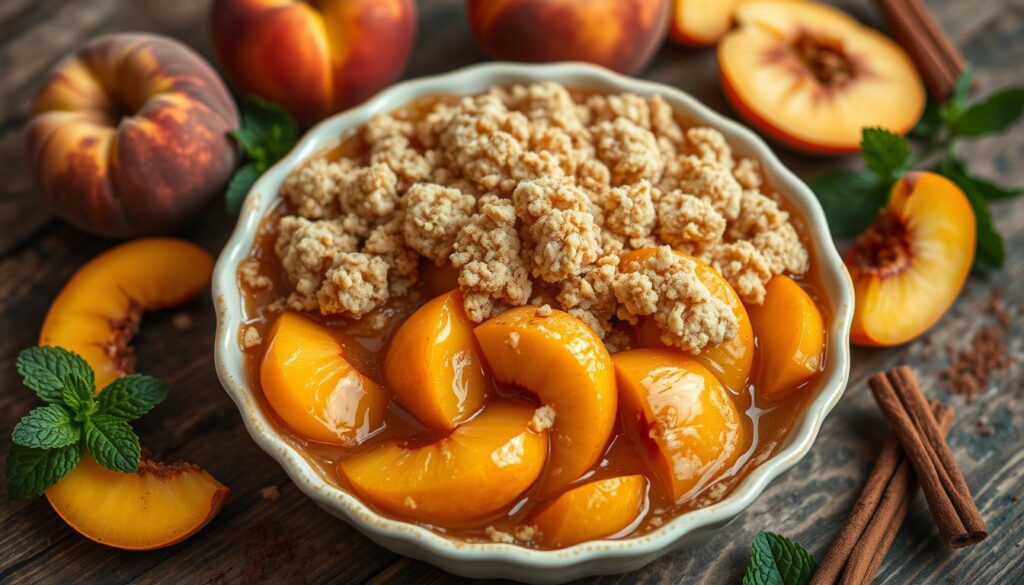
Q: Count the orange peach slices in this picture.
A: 11